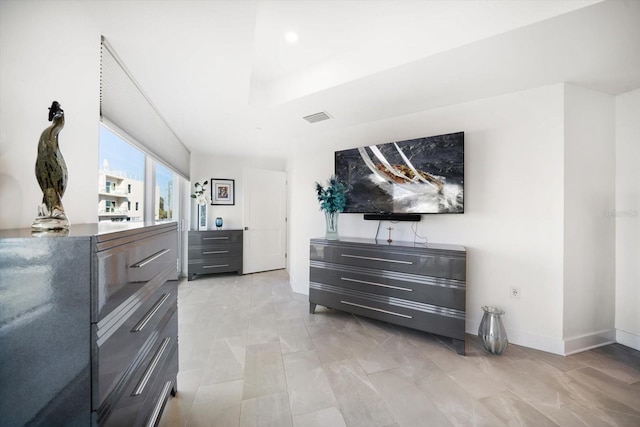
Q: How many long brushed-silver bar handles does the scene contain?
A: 10